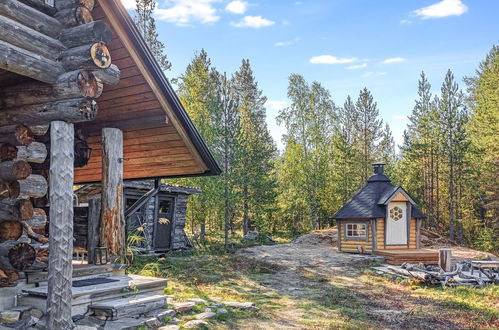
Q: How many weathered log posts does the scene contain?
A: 2